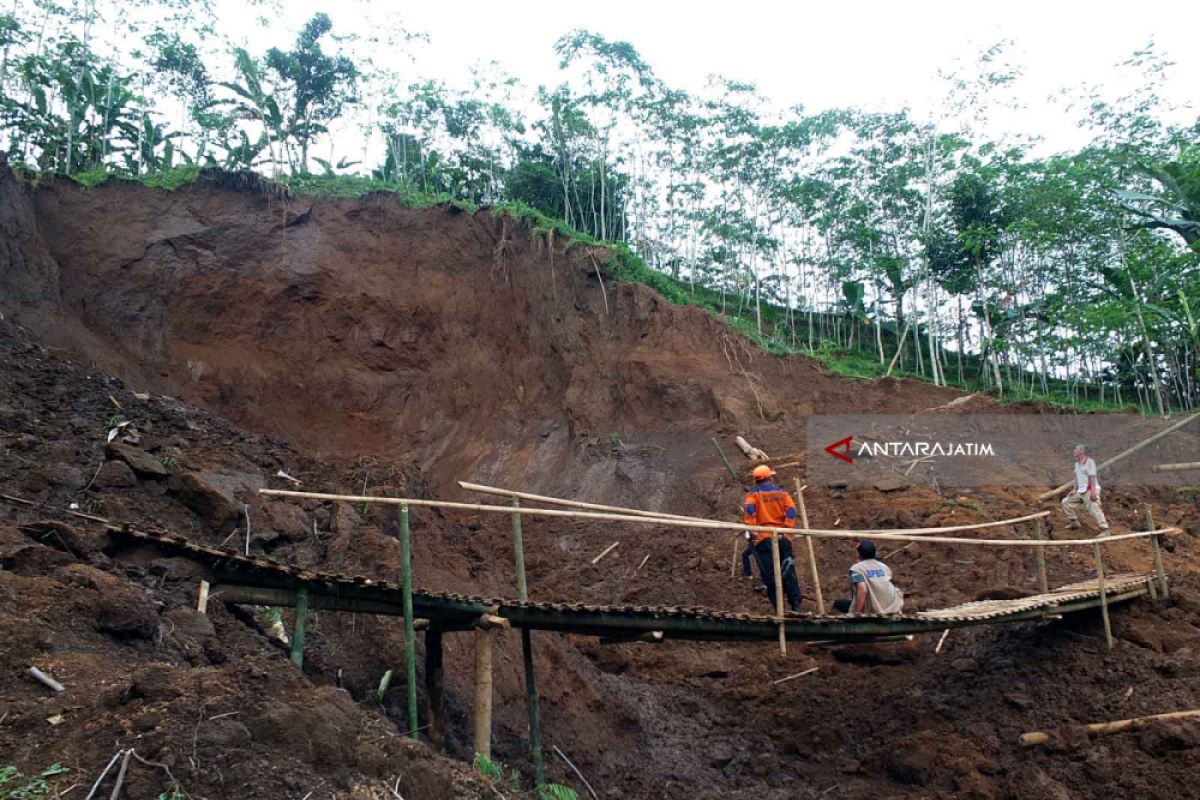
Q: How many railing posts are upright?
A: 7